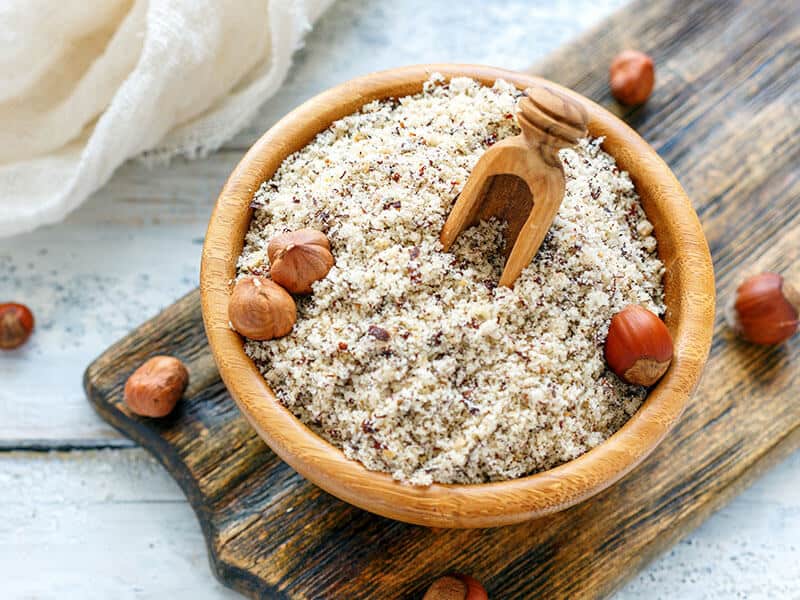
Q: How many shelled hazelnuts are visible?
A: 4